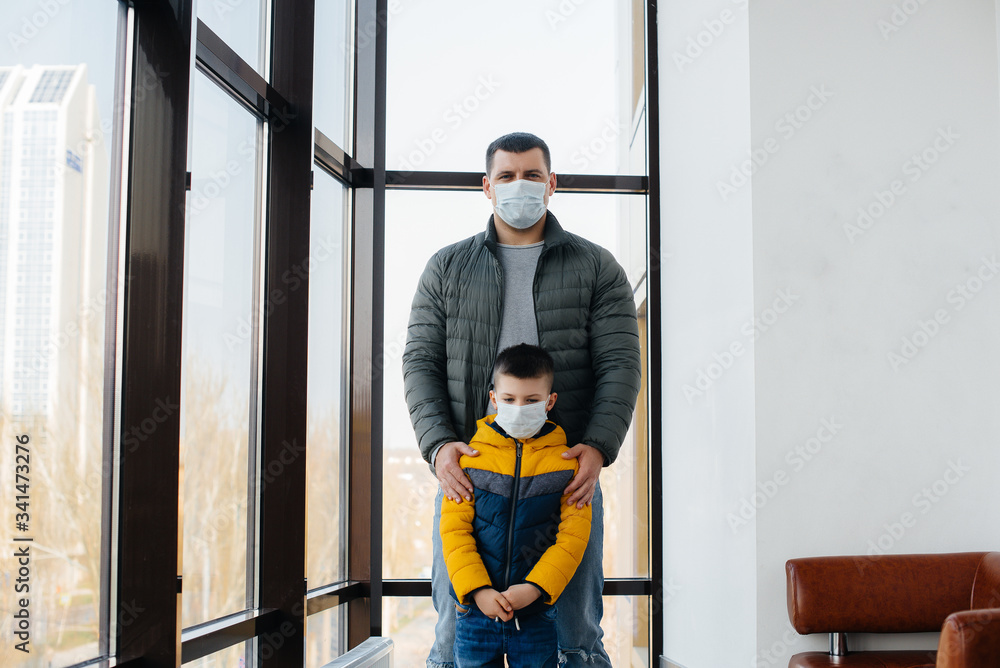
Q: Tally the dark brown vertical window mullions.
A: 4